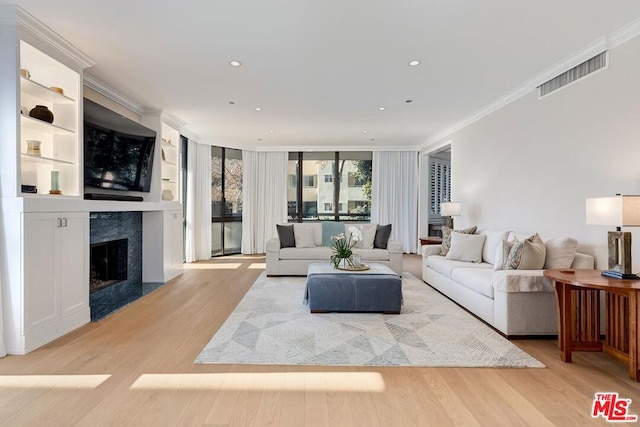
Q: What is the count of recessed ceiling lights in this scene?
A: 6